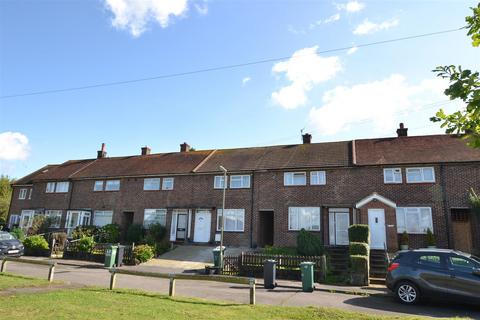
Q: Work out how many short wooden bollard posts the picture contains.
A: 5